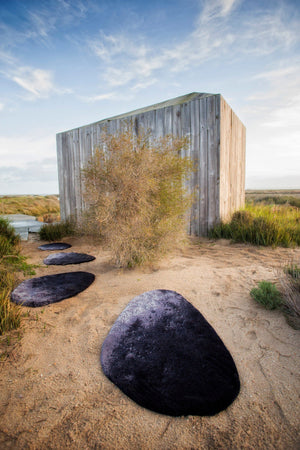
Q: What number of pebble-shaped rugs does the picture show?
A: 4